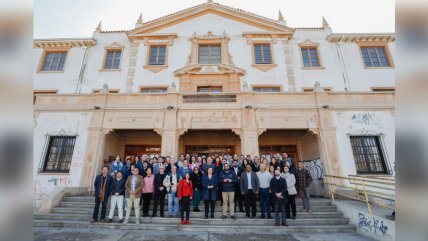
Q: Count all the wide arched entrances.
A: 3